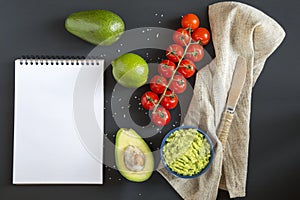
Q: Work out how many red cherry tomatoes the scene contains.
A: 12